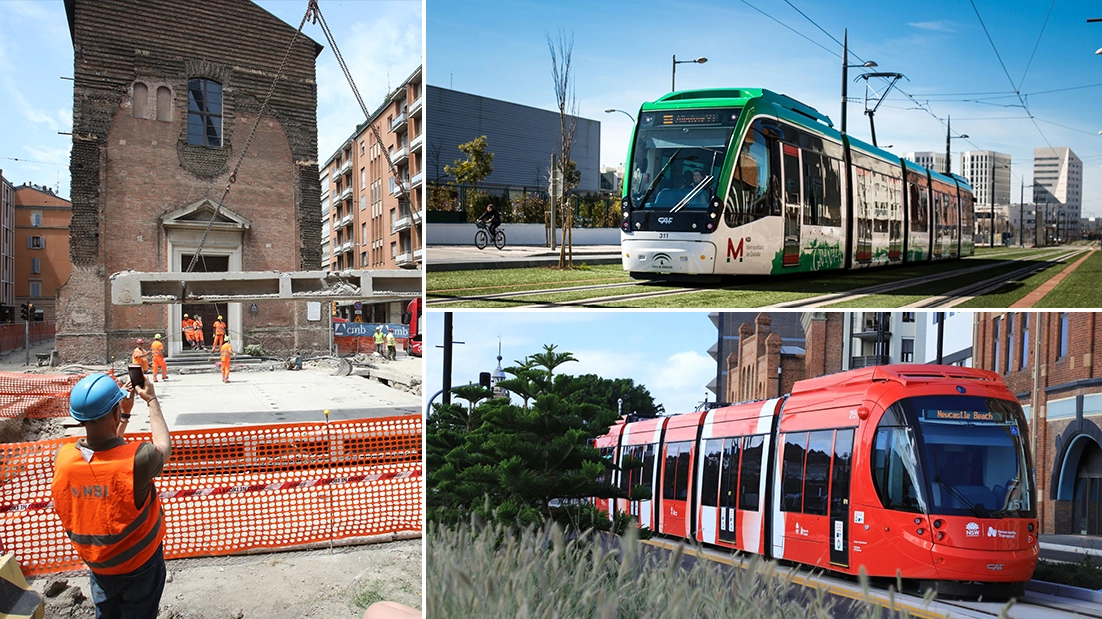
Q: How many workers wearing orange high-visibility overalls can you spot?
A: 6